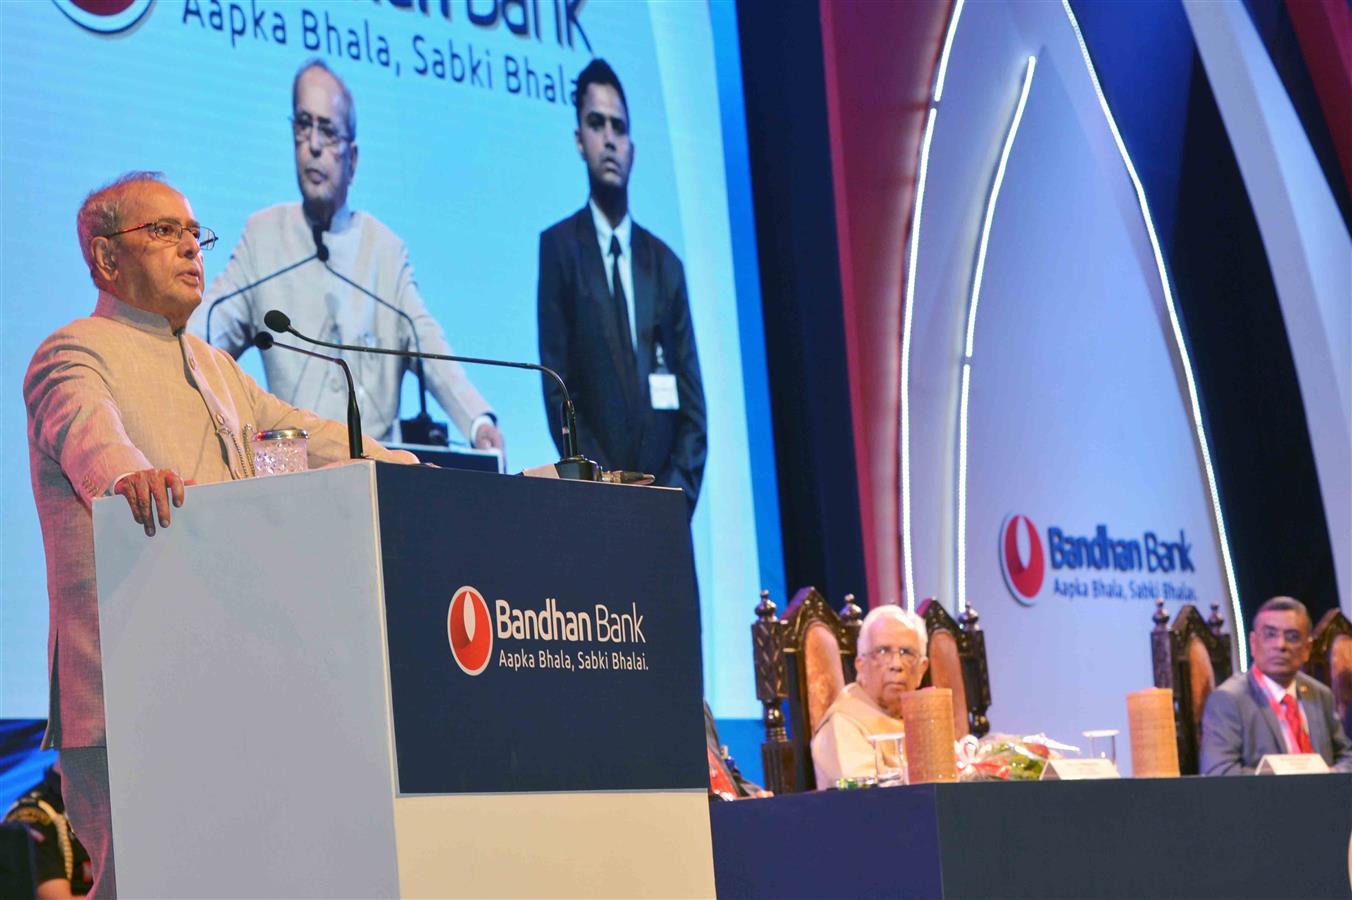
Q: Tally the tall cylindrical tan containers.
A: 2